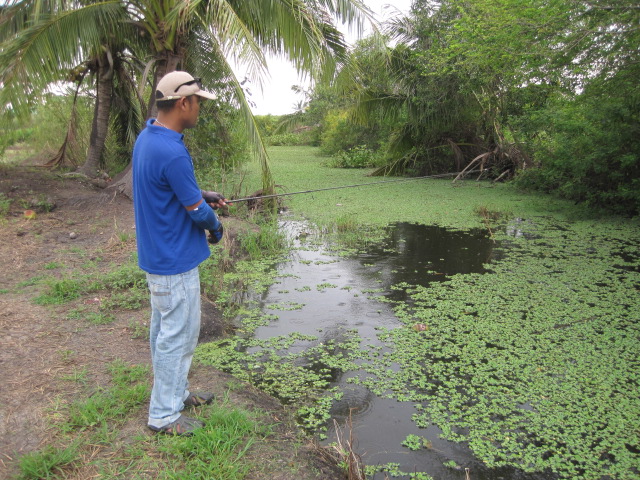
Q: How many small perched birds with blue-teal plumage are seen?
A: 0